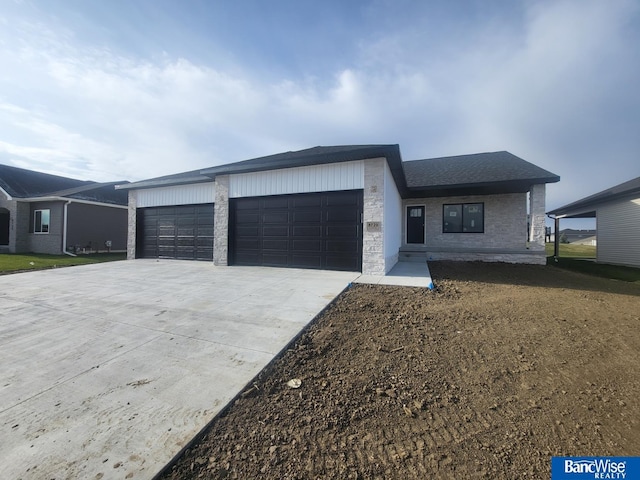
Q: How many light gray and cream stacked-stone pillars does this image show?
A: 4